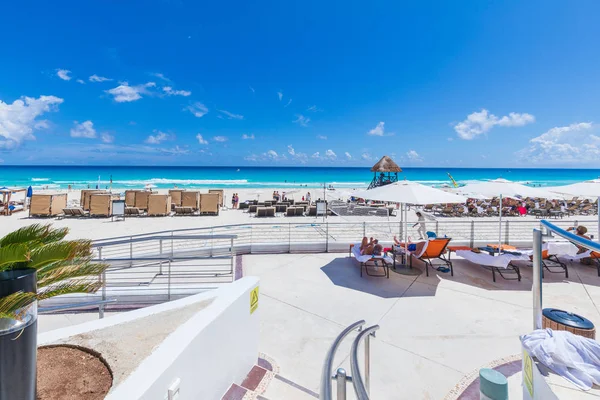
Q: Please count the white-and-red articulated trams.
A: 0